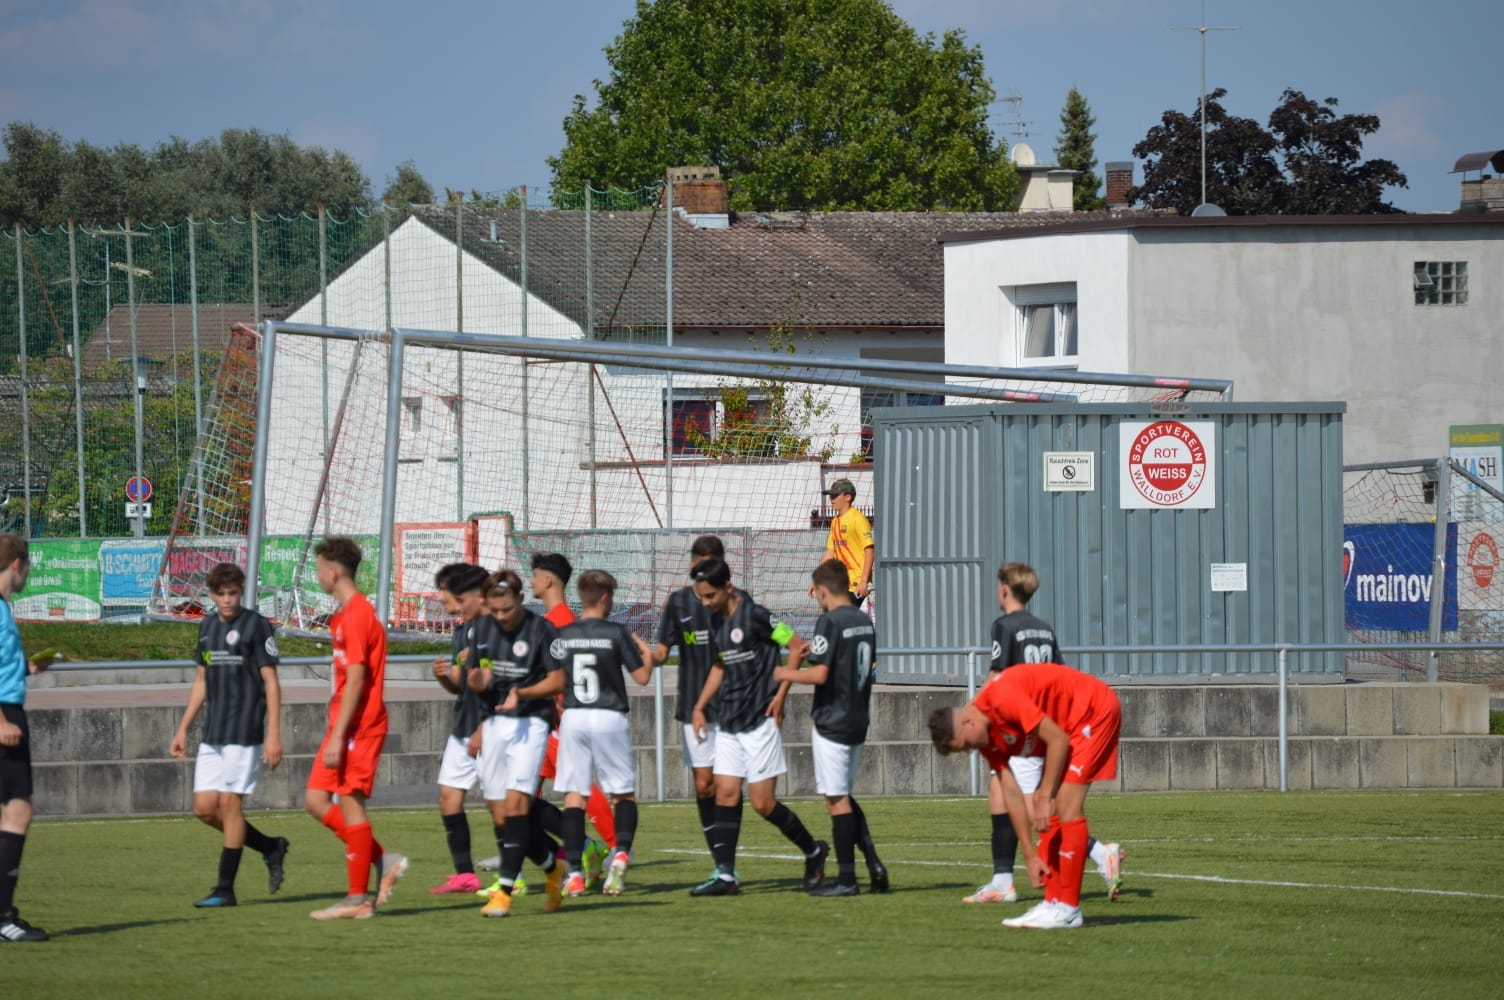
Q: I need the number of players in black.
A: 9